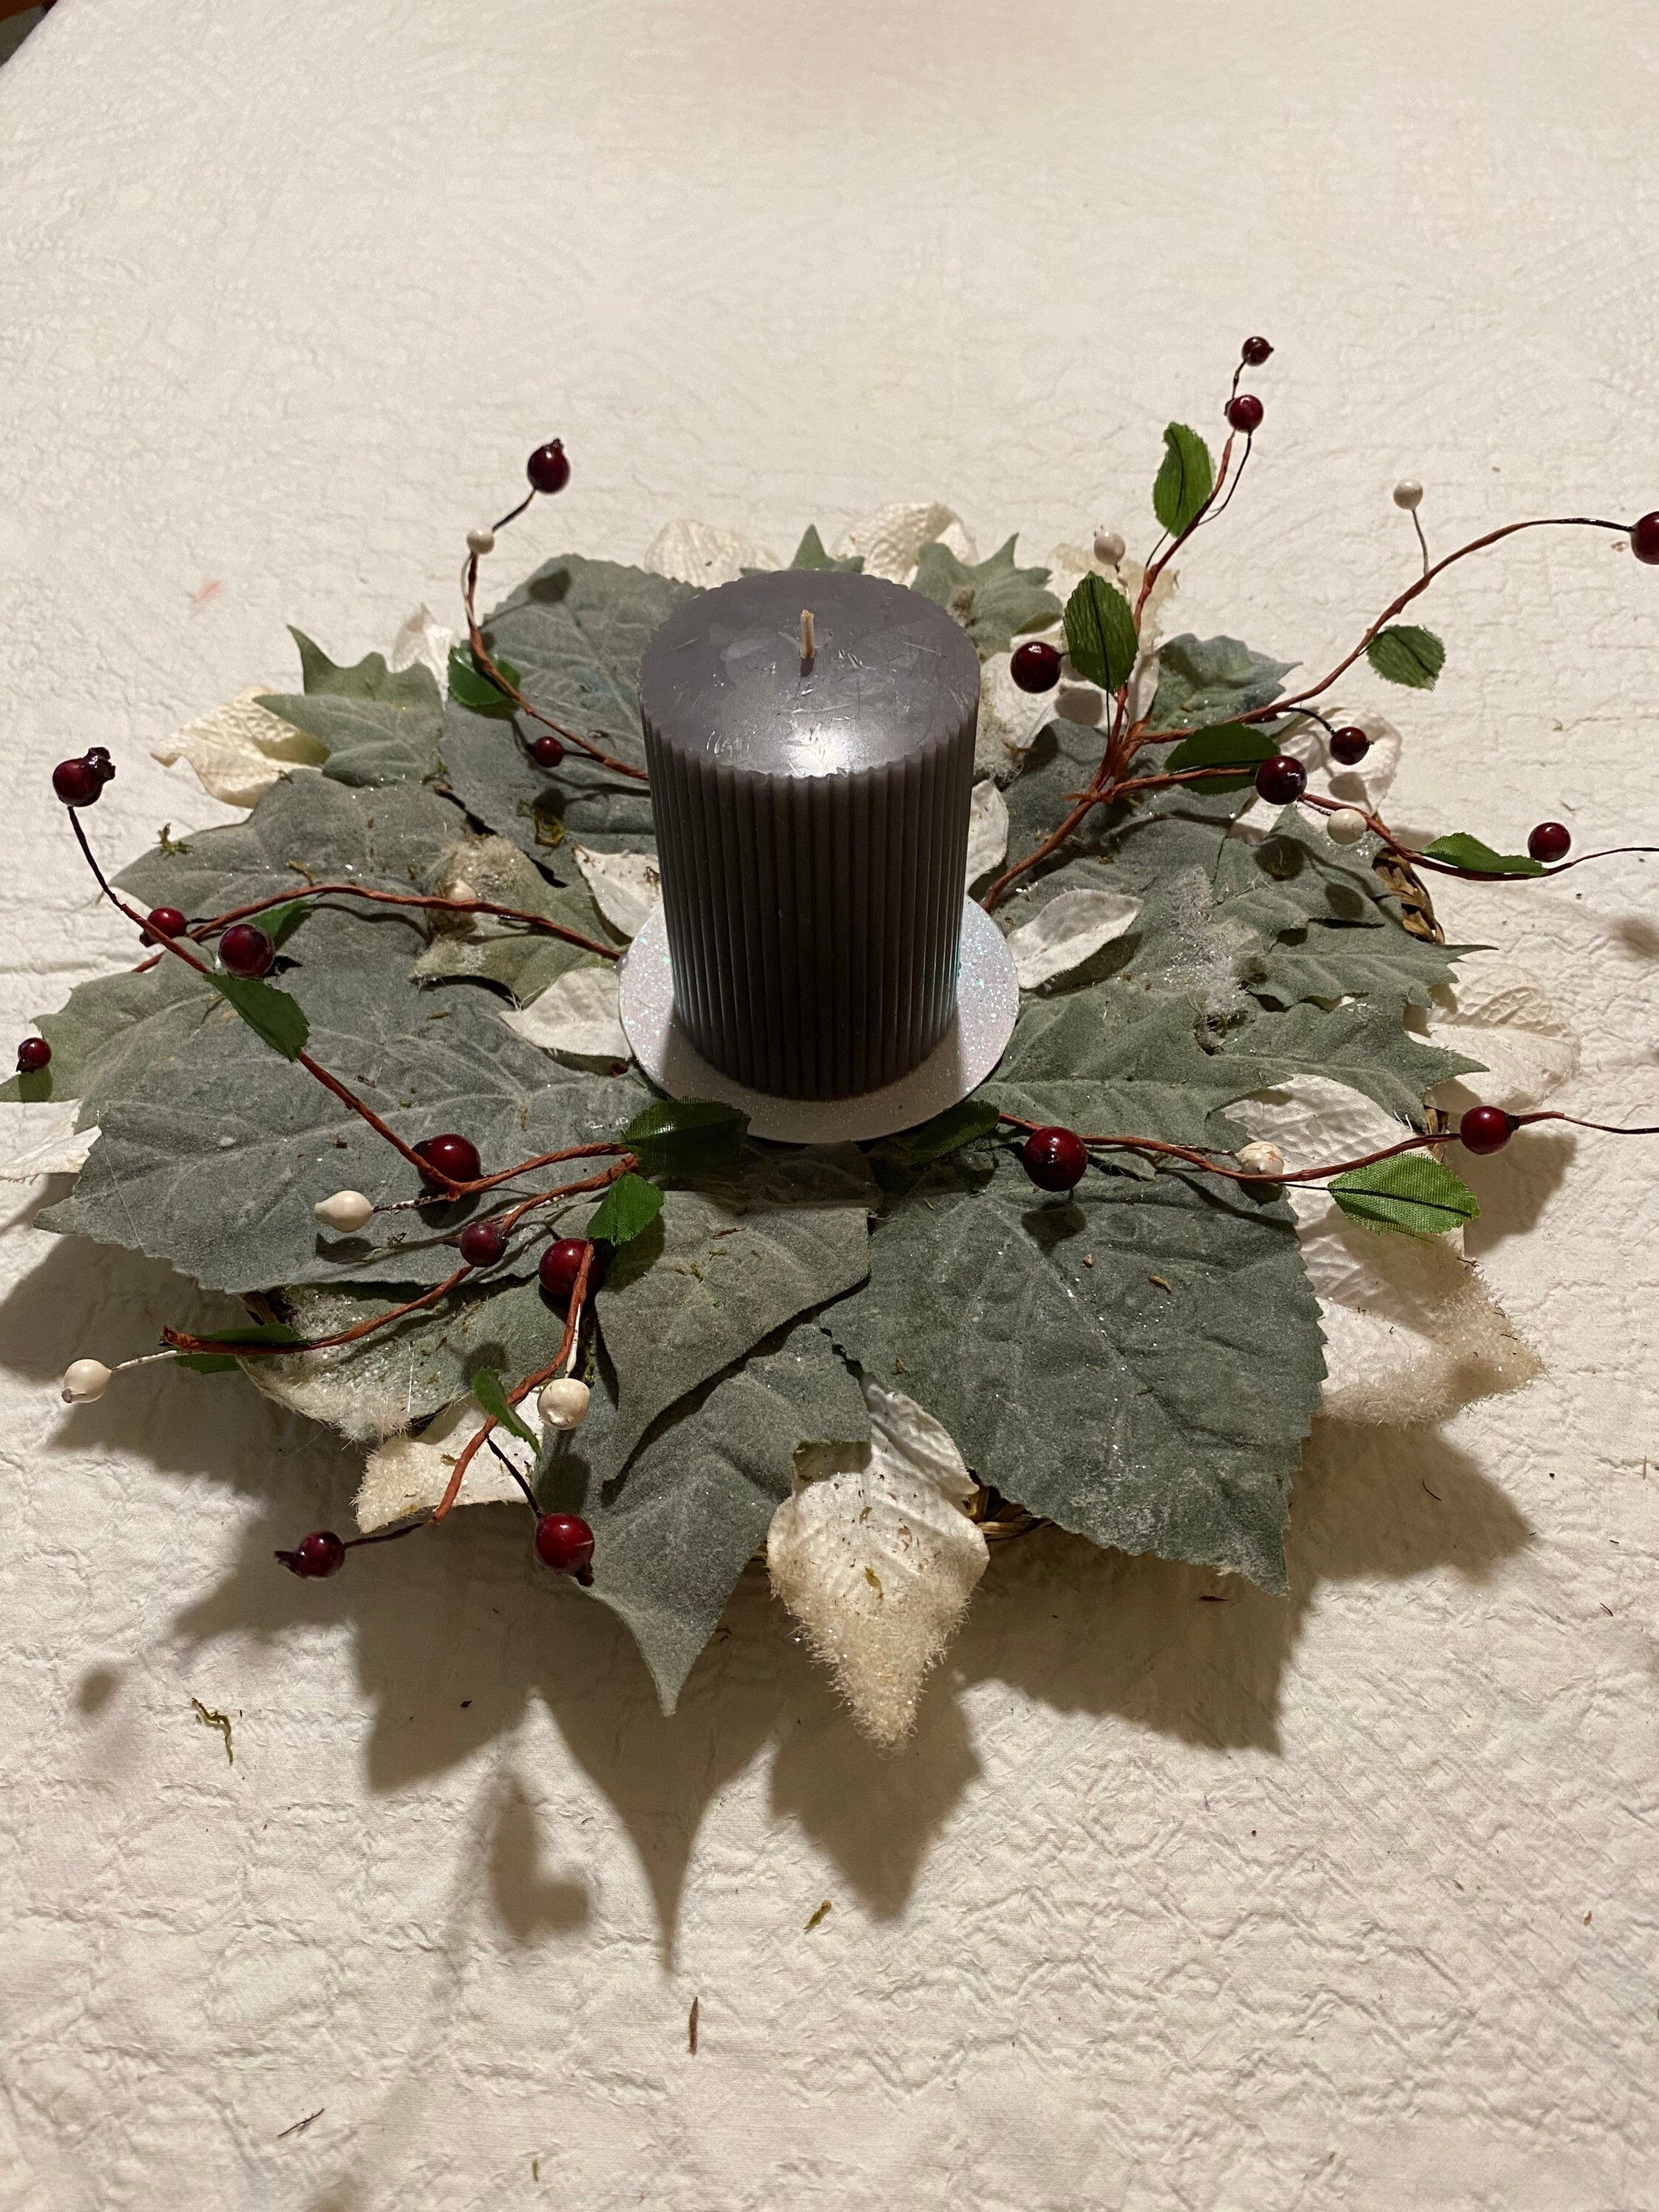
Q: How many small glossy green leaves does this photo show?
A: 14